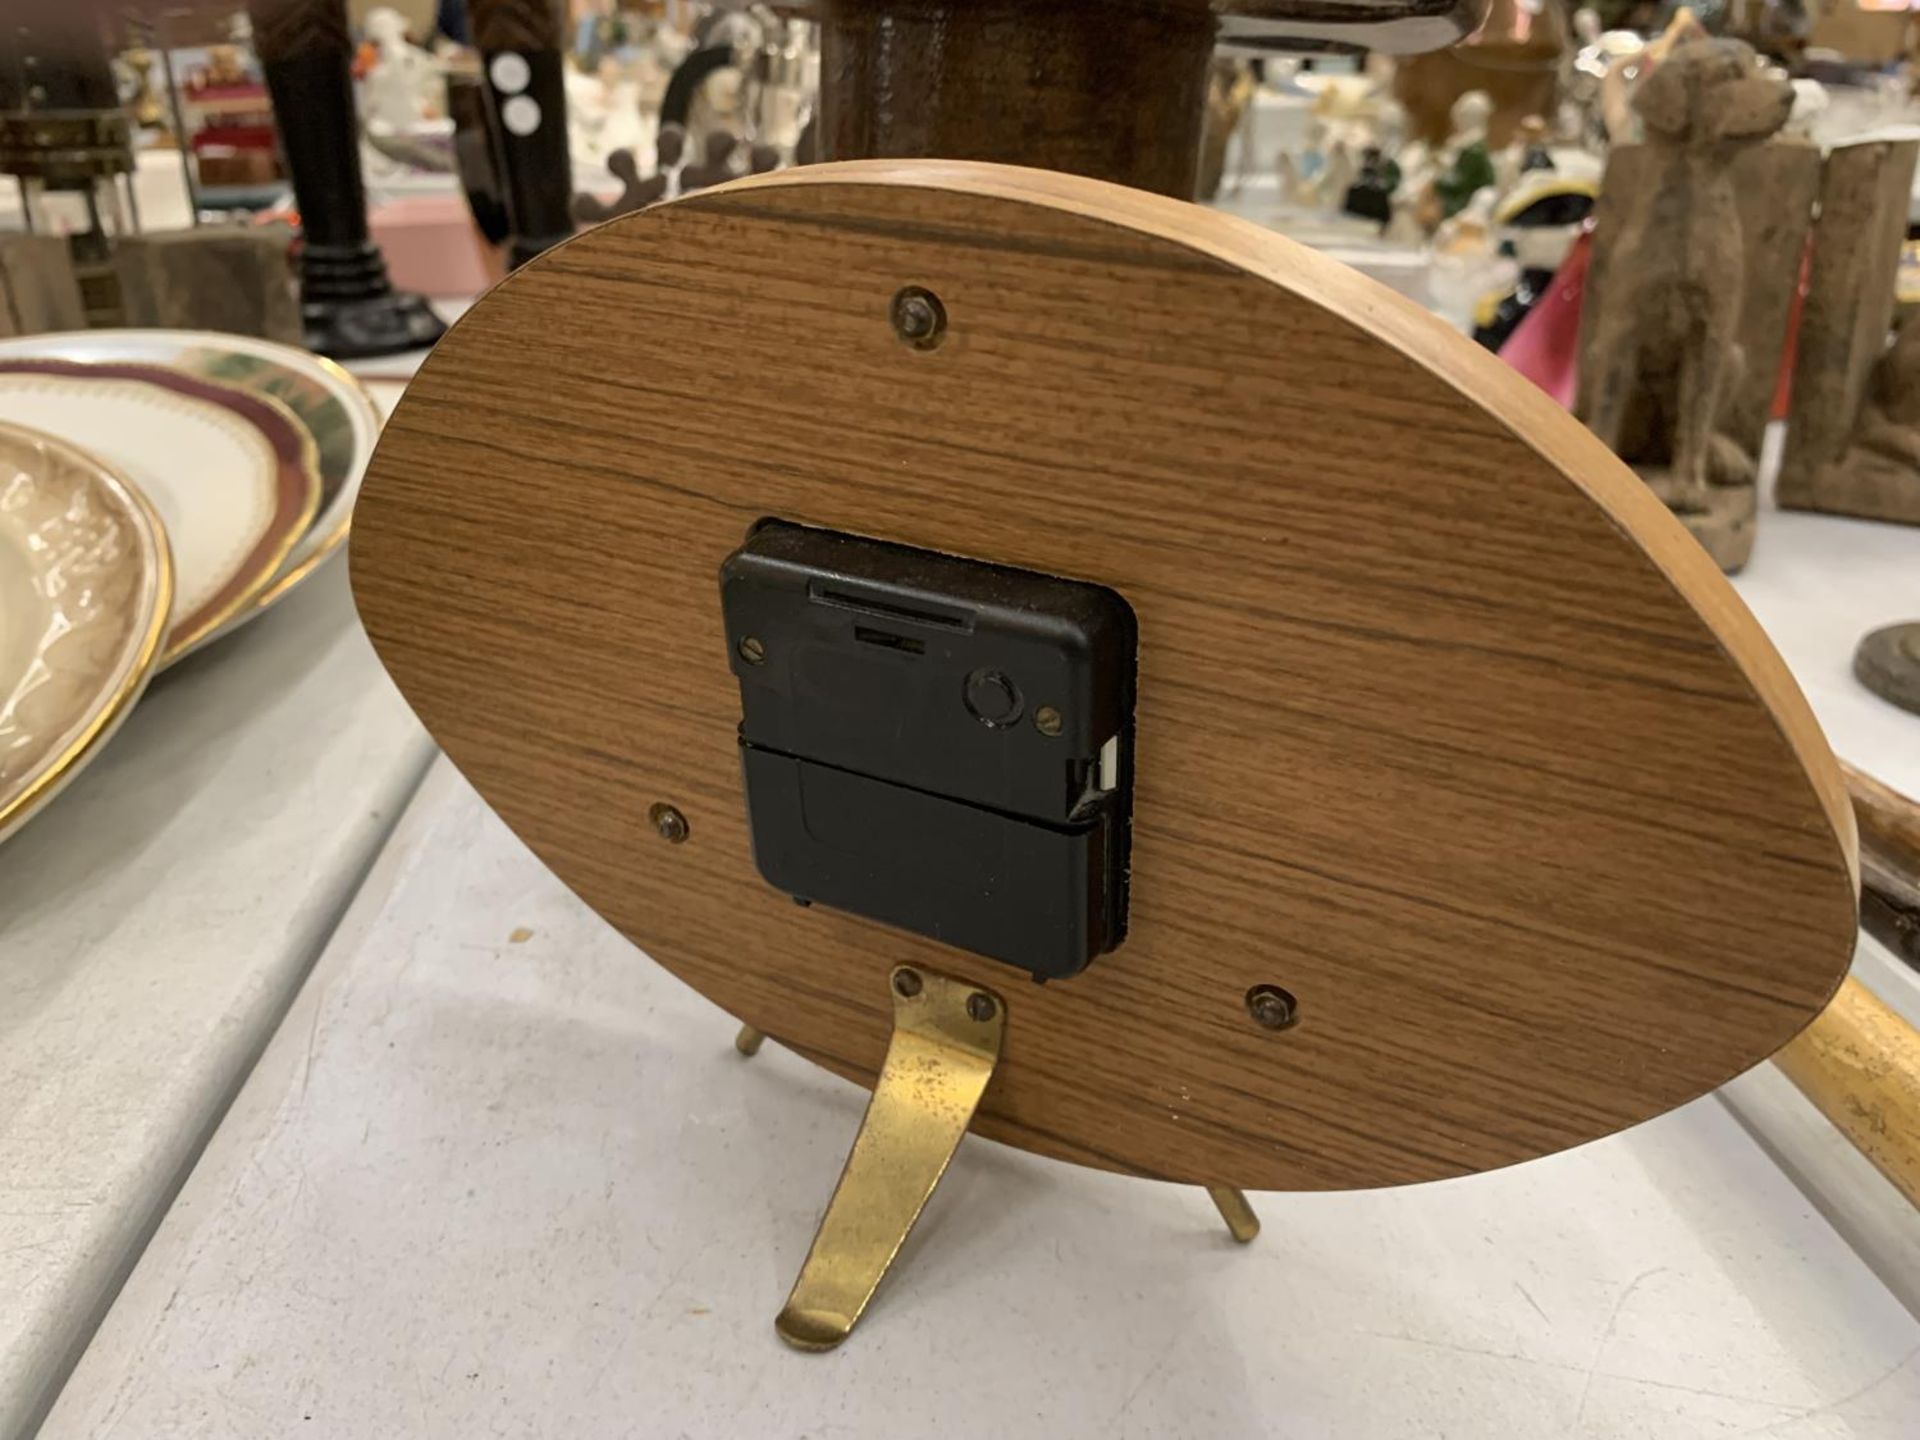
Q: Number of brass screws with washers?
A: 3